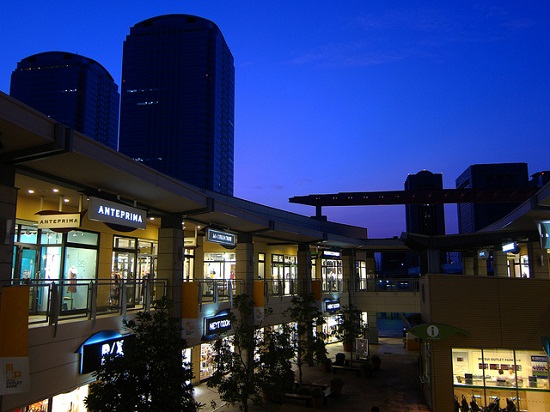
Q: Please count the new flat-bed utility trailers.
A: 0